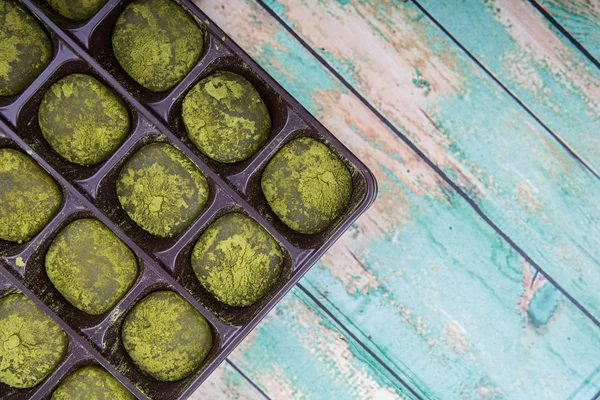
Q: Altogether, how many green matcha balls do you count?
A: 13